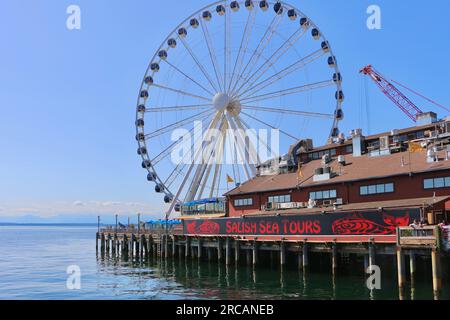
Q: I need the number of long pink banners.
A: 0